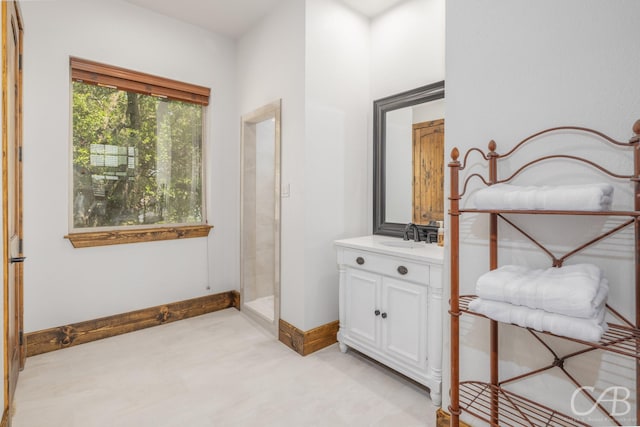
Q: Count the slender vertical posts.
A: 3